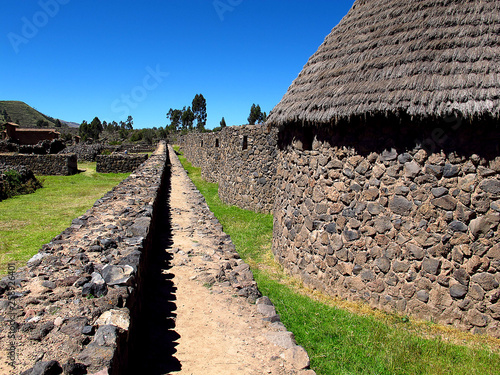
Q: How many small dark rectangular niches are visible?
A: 3